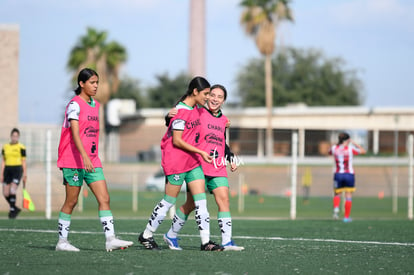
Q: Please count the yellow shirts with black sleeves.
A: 1